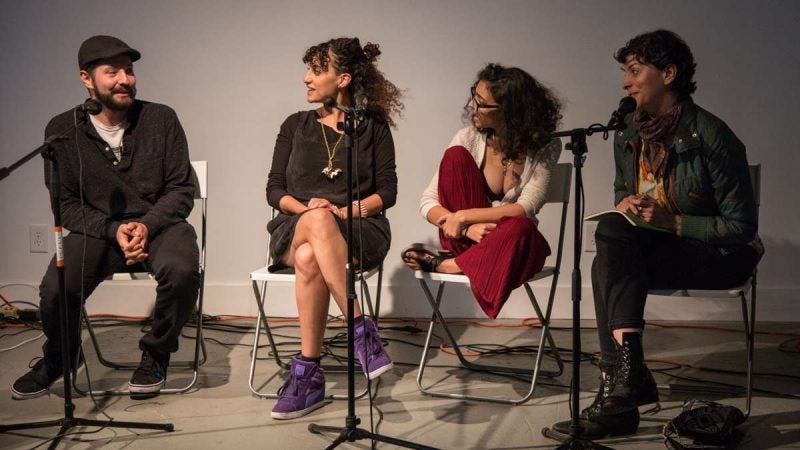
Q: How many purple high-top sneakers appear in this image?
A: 2